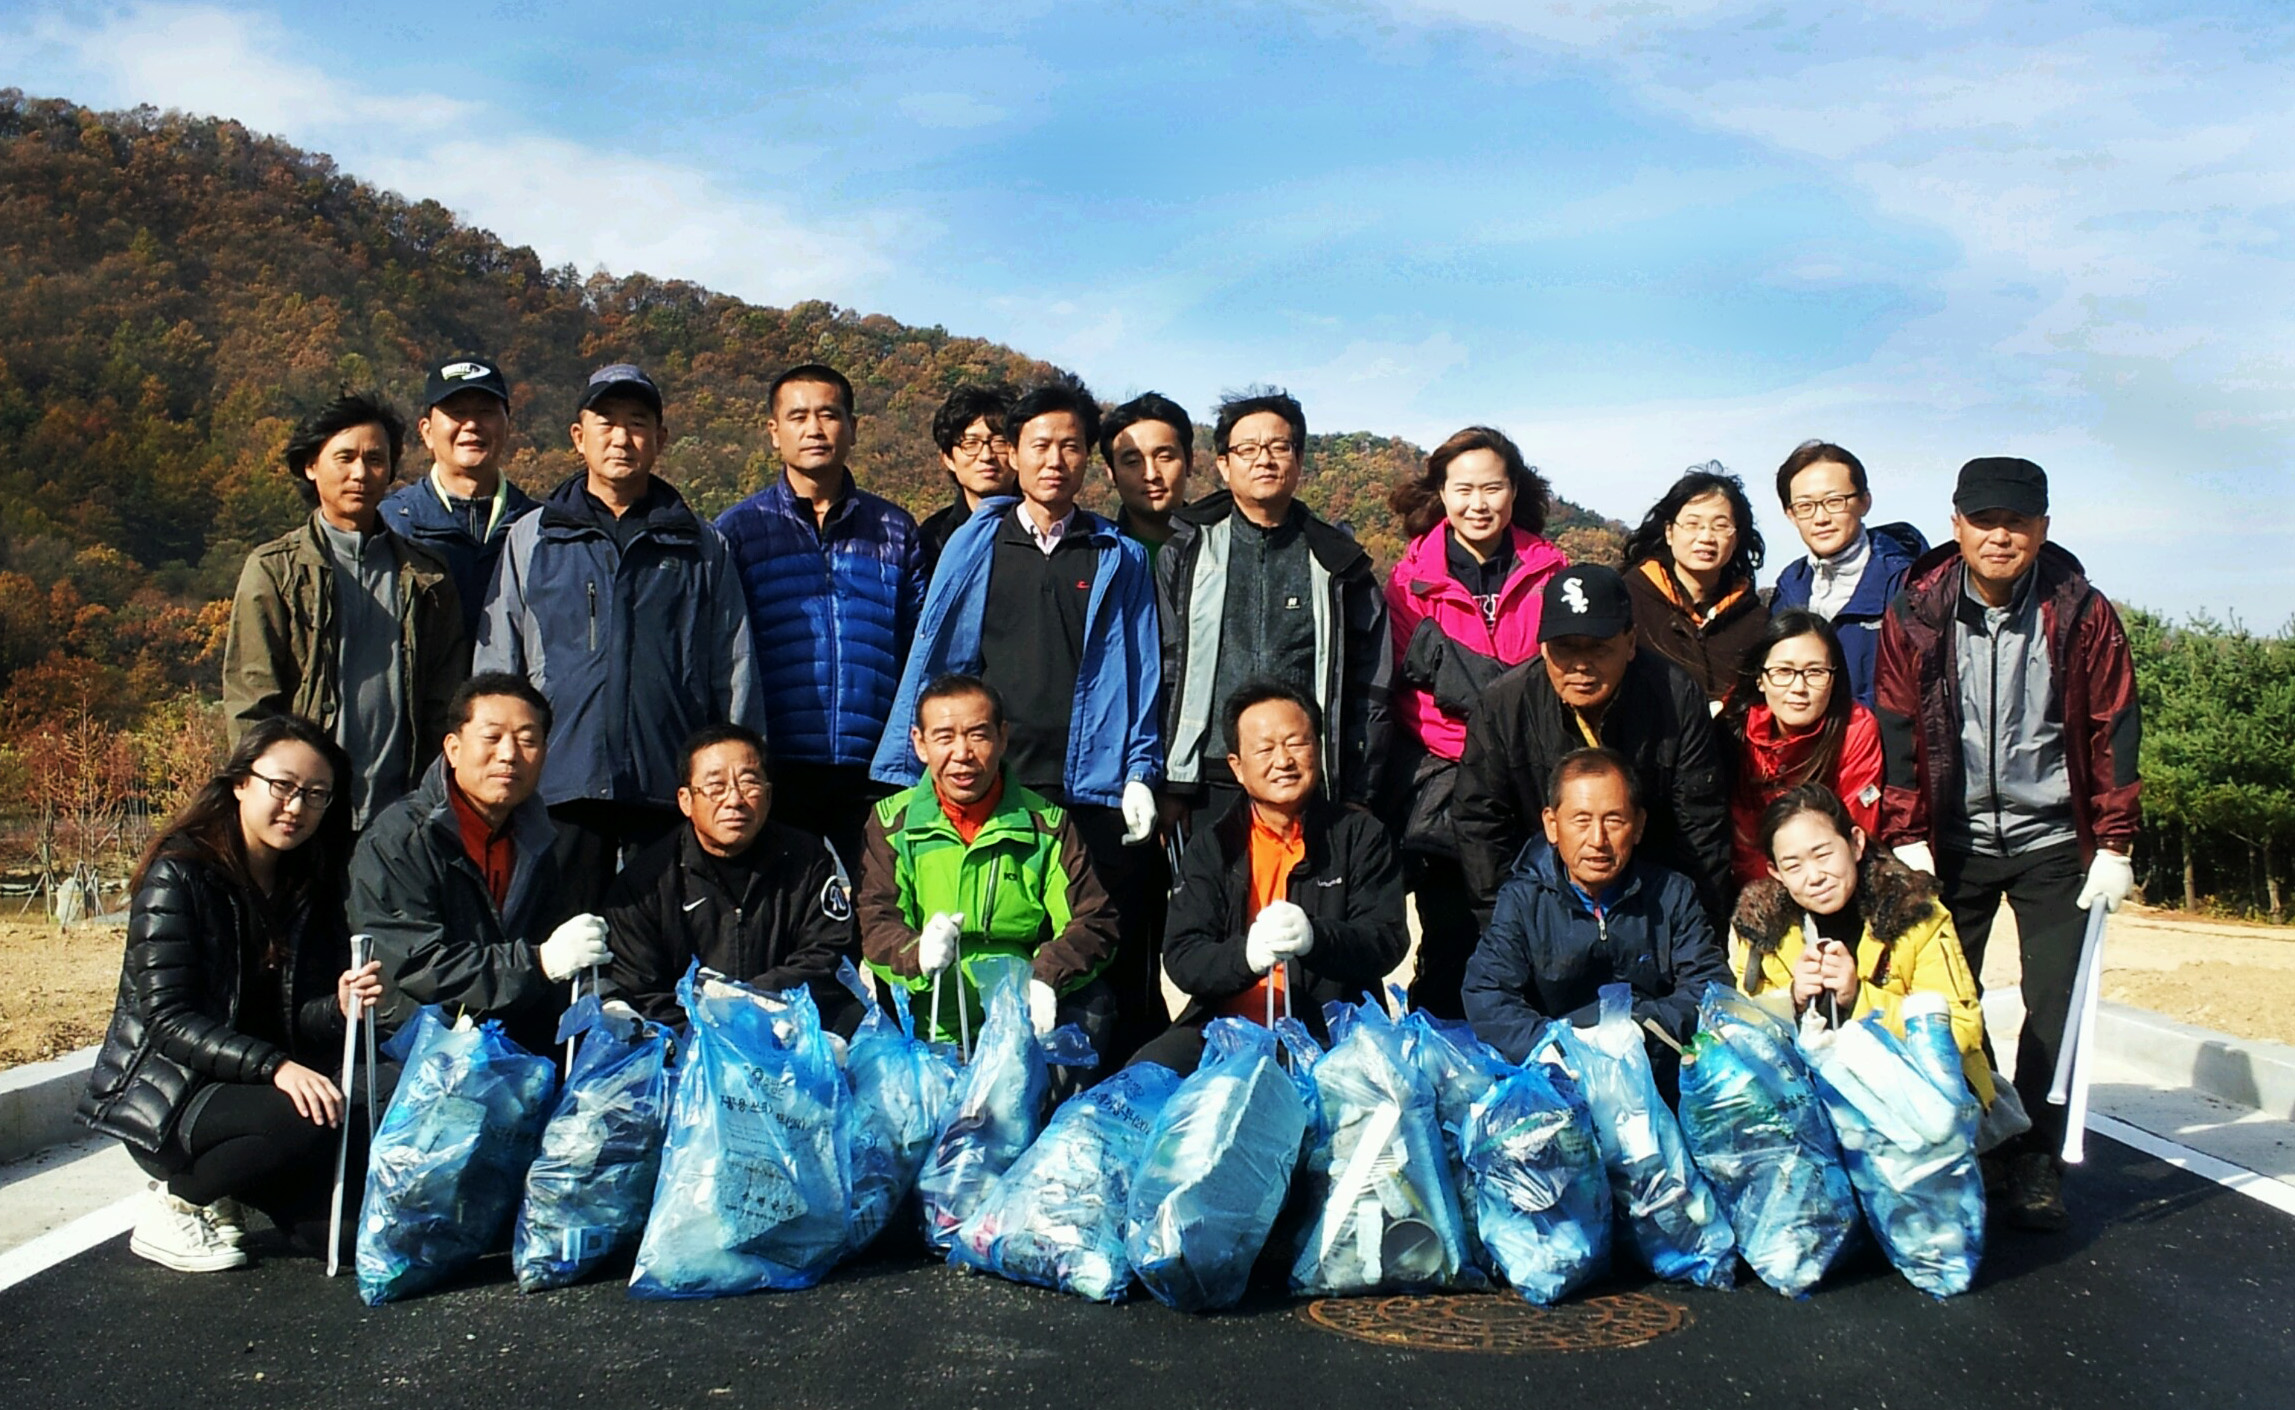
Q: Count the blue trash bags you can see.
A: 13